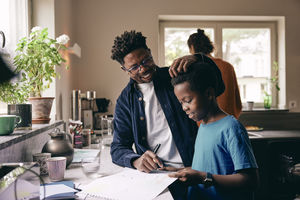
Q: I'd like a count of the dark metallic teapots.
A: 1